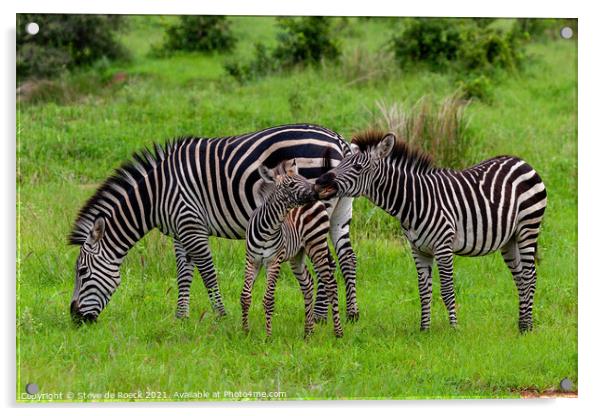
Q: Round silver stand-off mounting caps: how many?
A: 4